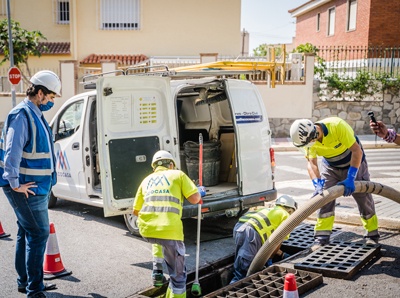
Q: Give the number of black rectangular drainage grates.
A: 3